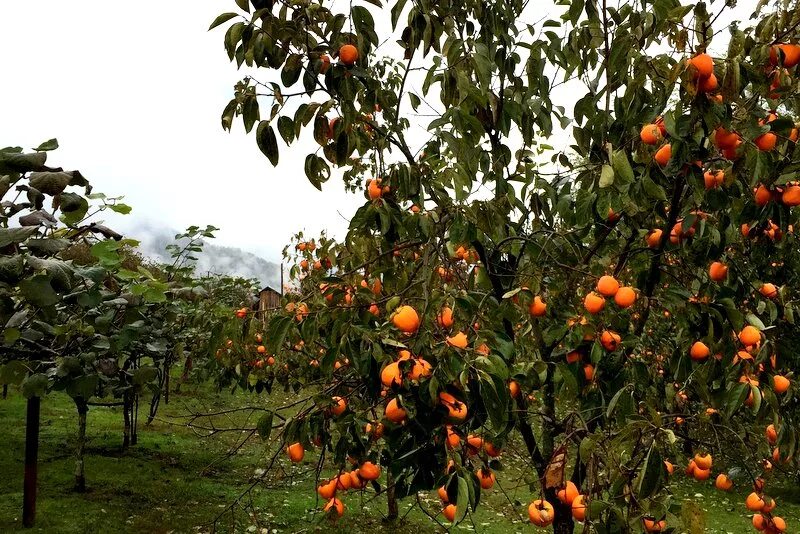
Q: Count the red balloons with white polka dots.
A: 0